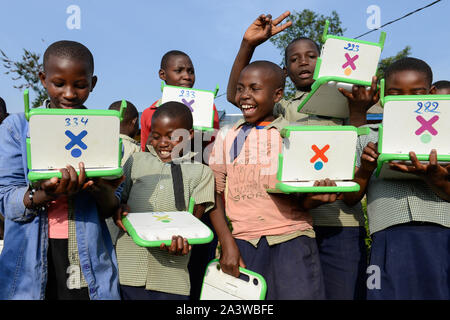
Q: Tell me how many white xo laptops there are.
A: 7